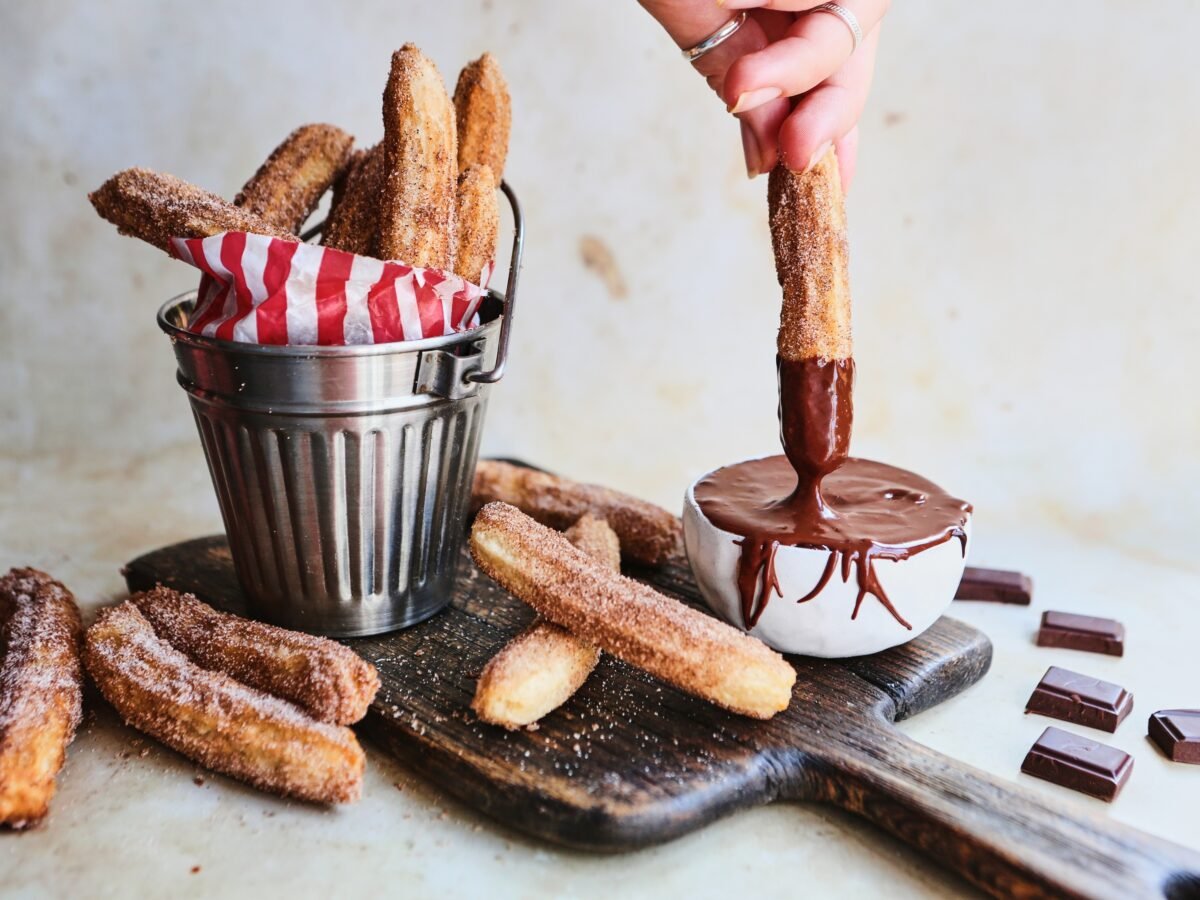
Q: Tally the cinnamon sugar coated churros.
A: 13